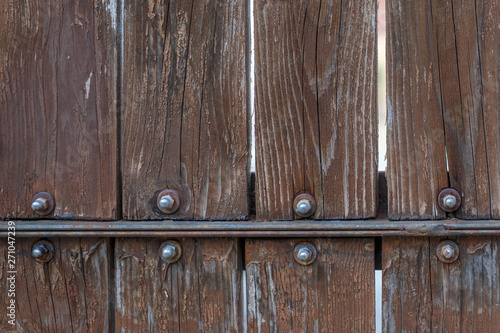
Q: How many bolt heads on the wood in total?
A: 8